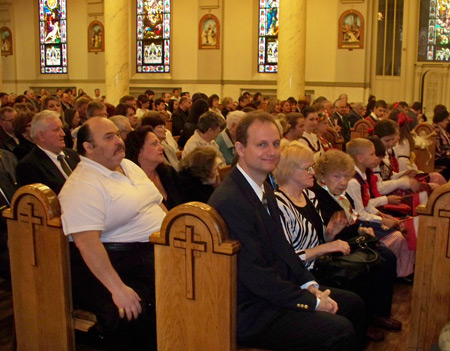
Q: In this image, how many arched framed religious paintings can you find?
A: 4